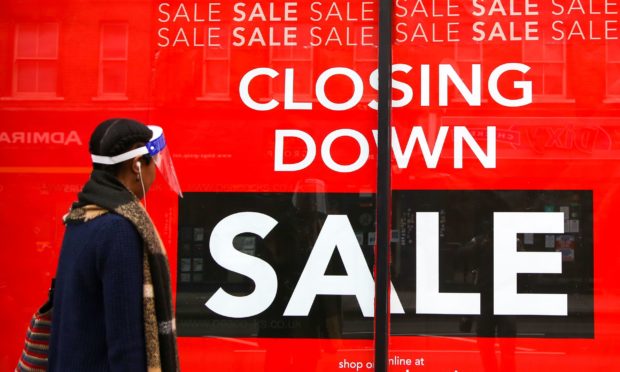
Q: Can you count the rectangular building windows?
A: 8